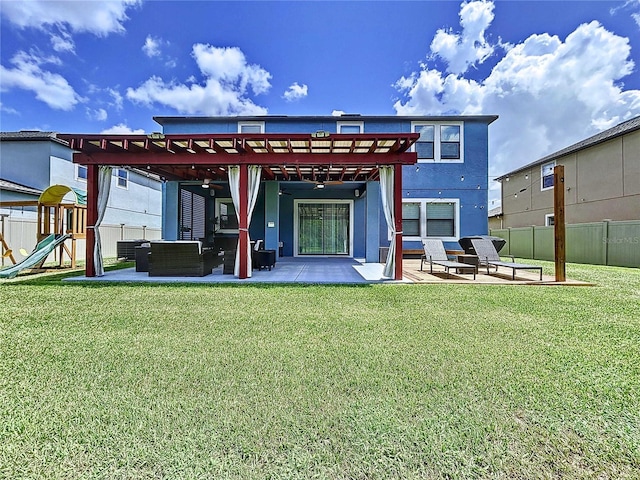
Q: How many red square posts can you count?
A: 3